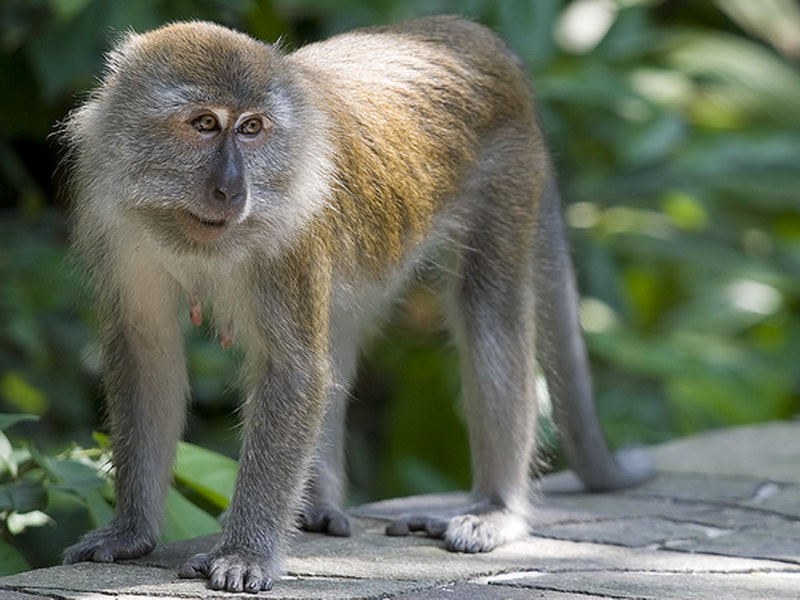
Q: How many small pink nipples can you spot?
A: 2